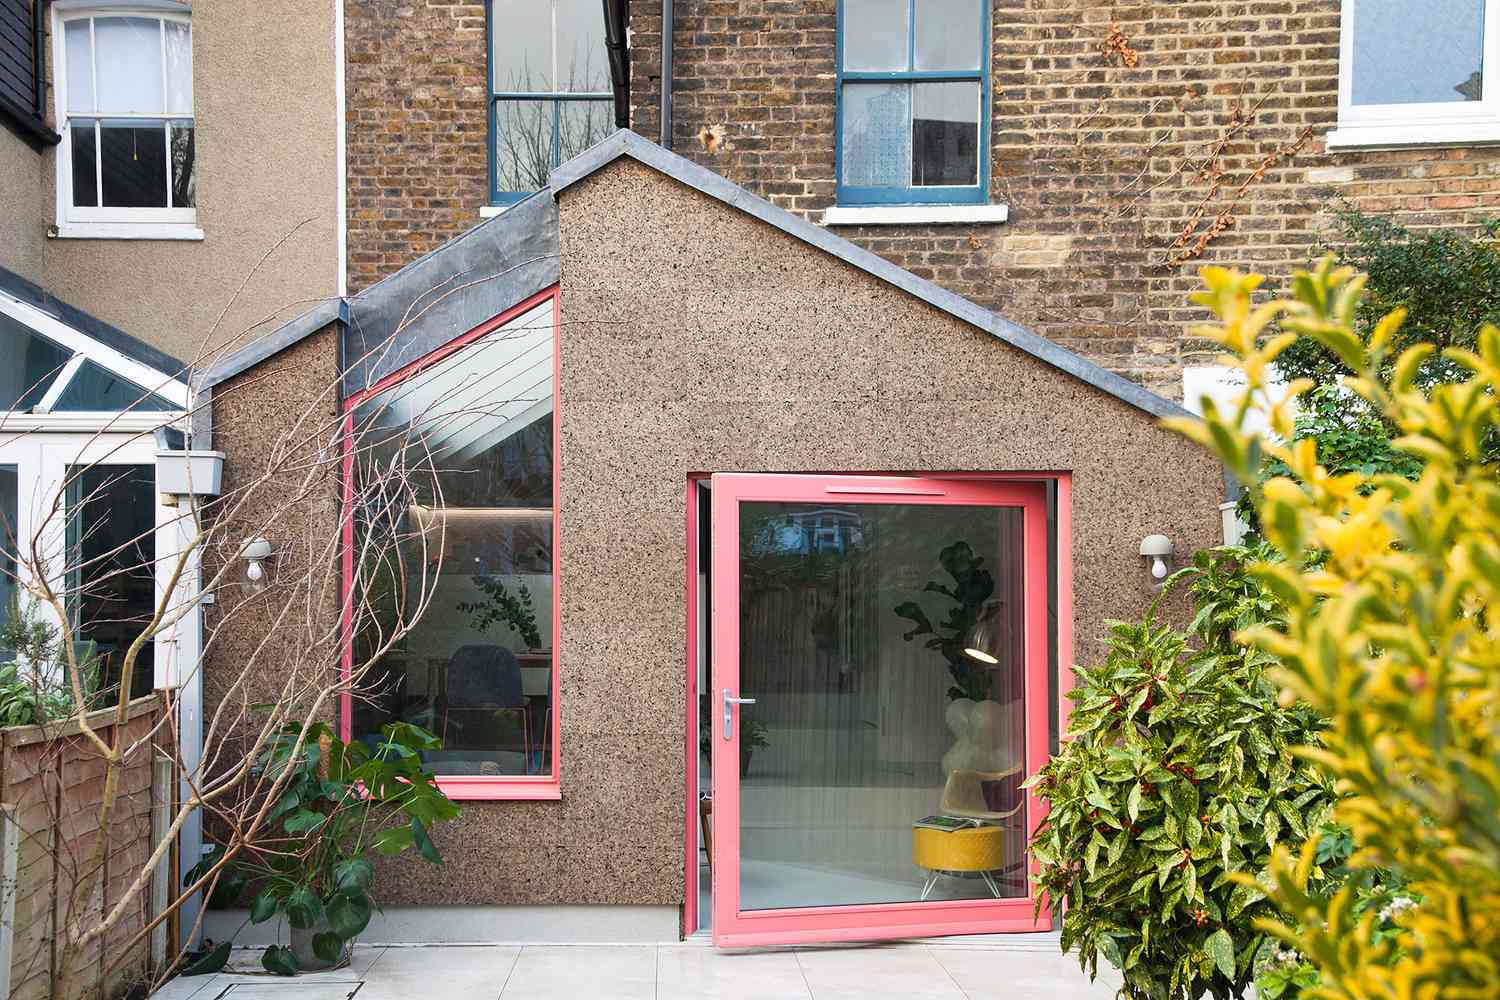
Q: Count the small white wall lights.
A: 2